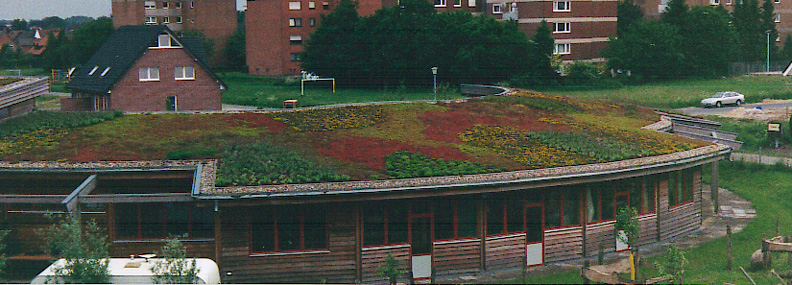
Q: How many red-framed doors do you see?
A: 3